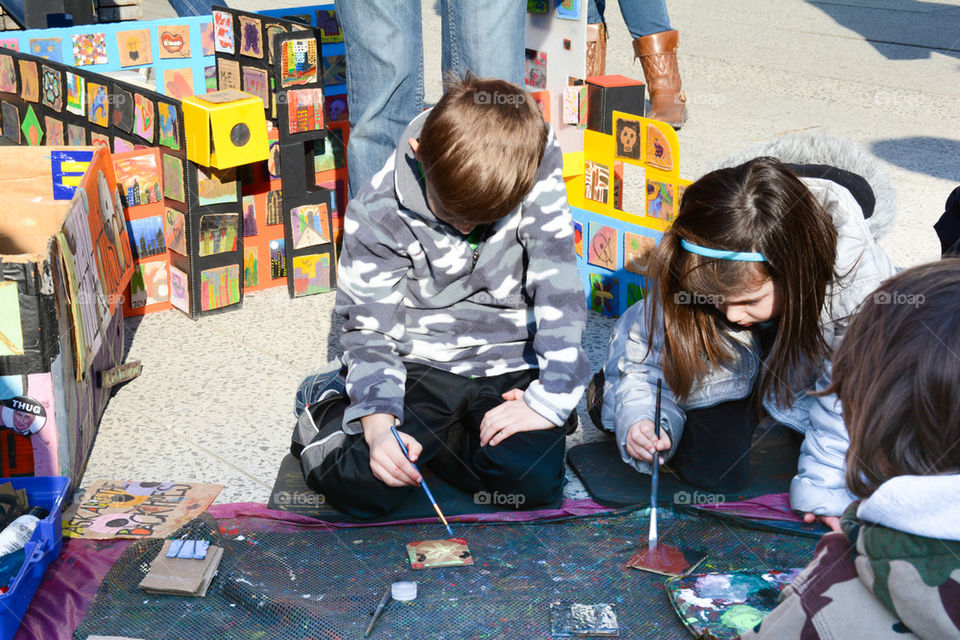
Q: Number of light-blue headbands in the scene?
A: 1